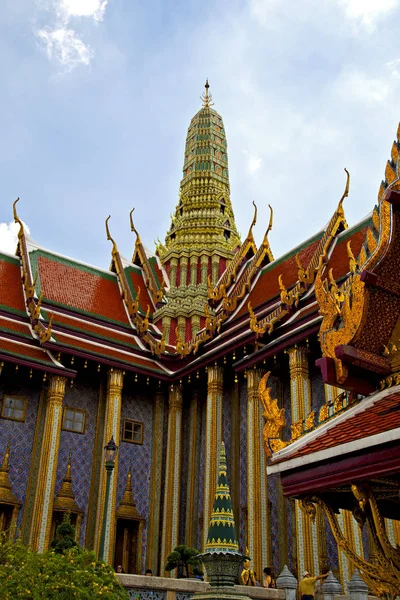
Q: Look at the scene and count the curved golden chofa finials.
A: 6